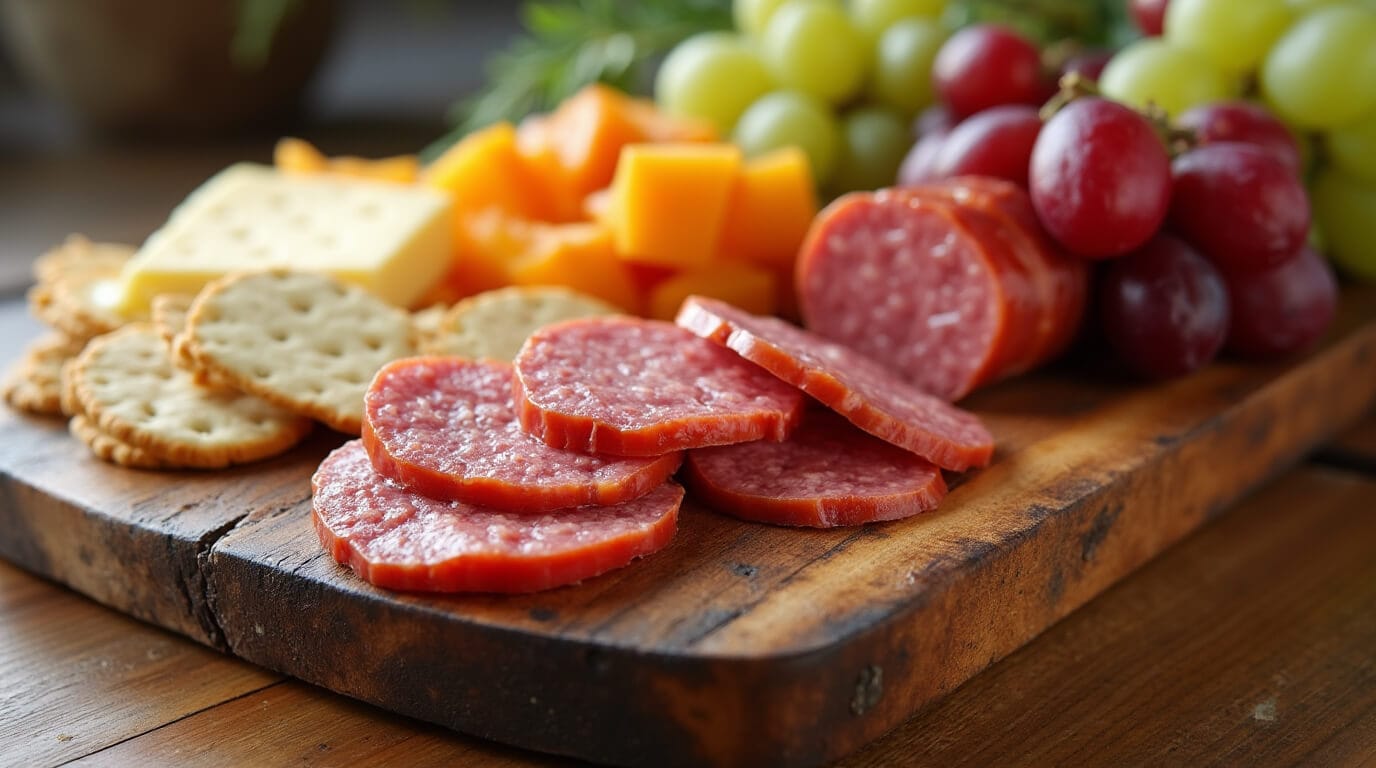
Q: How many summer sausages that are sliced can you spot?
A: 5